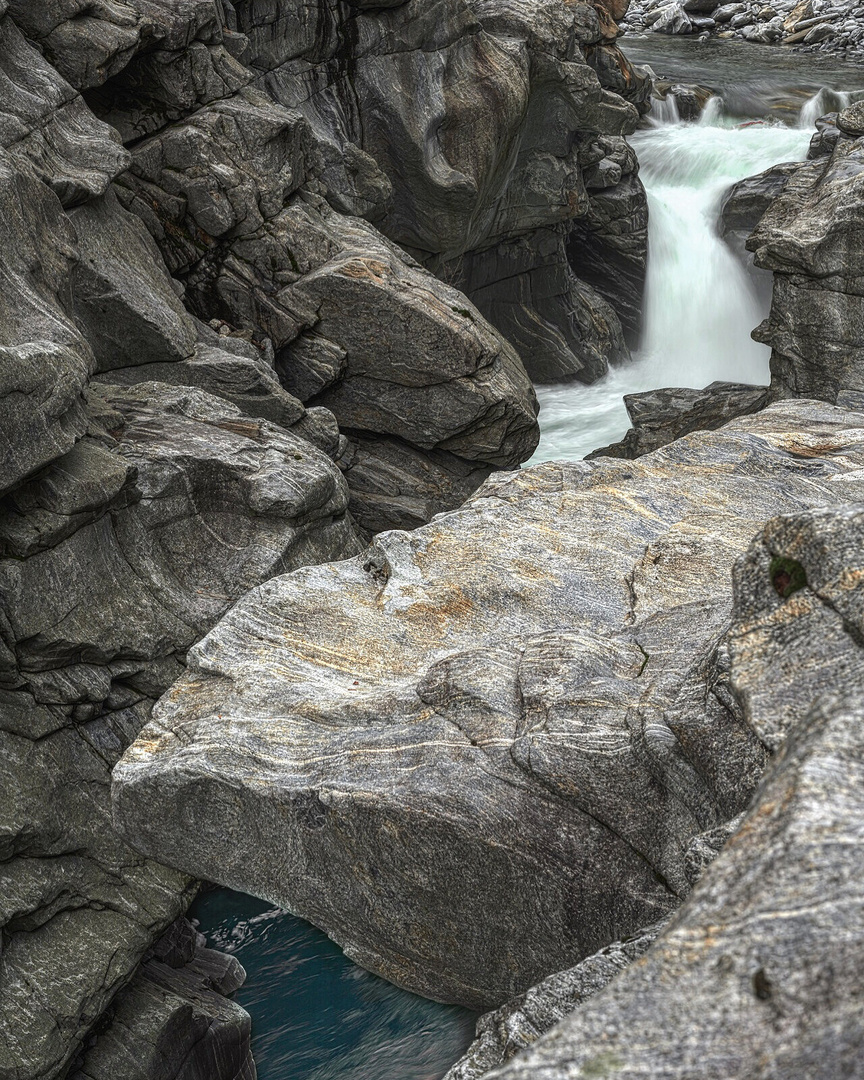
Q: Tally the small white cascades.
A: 3